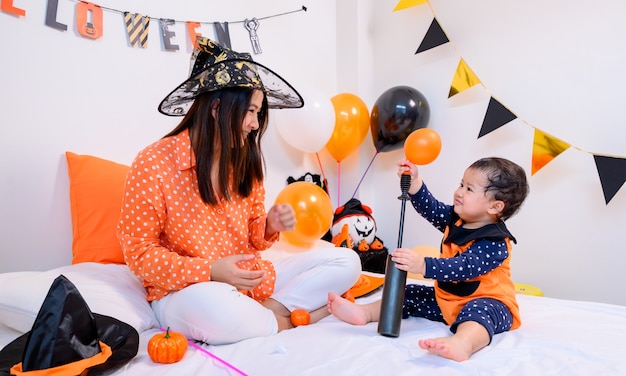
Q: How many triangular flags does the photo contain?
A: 6